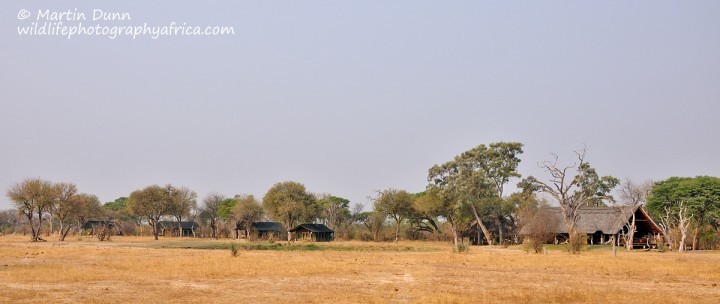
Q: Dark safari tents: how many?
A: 4